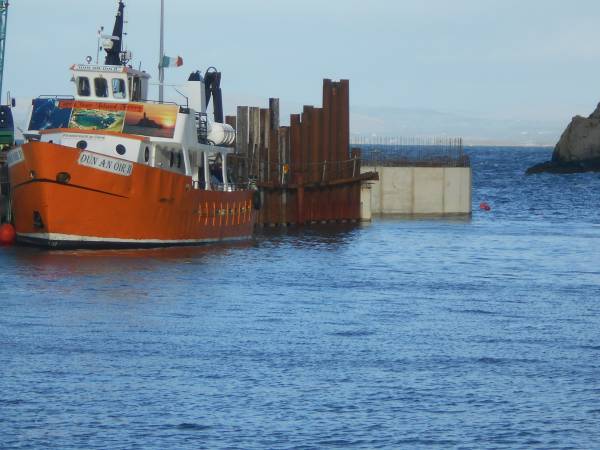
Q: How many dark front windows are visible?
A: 3